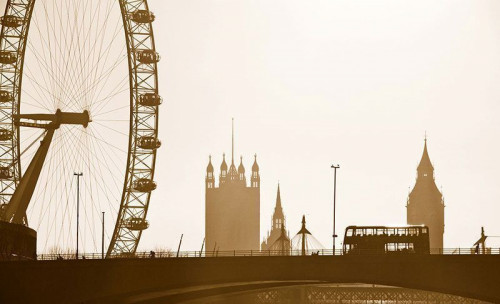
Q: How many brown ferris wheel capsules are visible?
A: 11